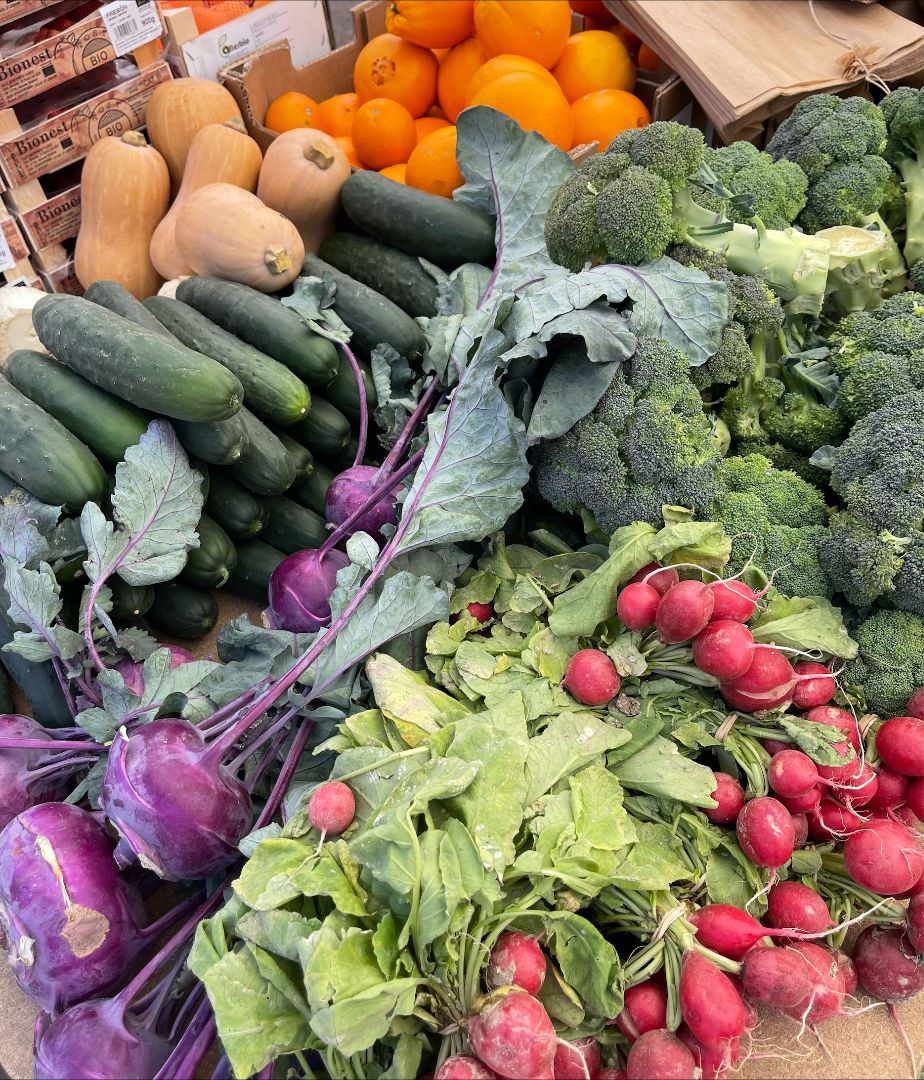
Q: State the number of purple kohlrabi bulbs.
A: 7